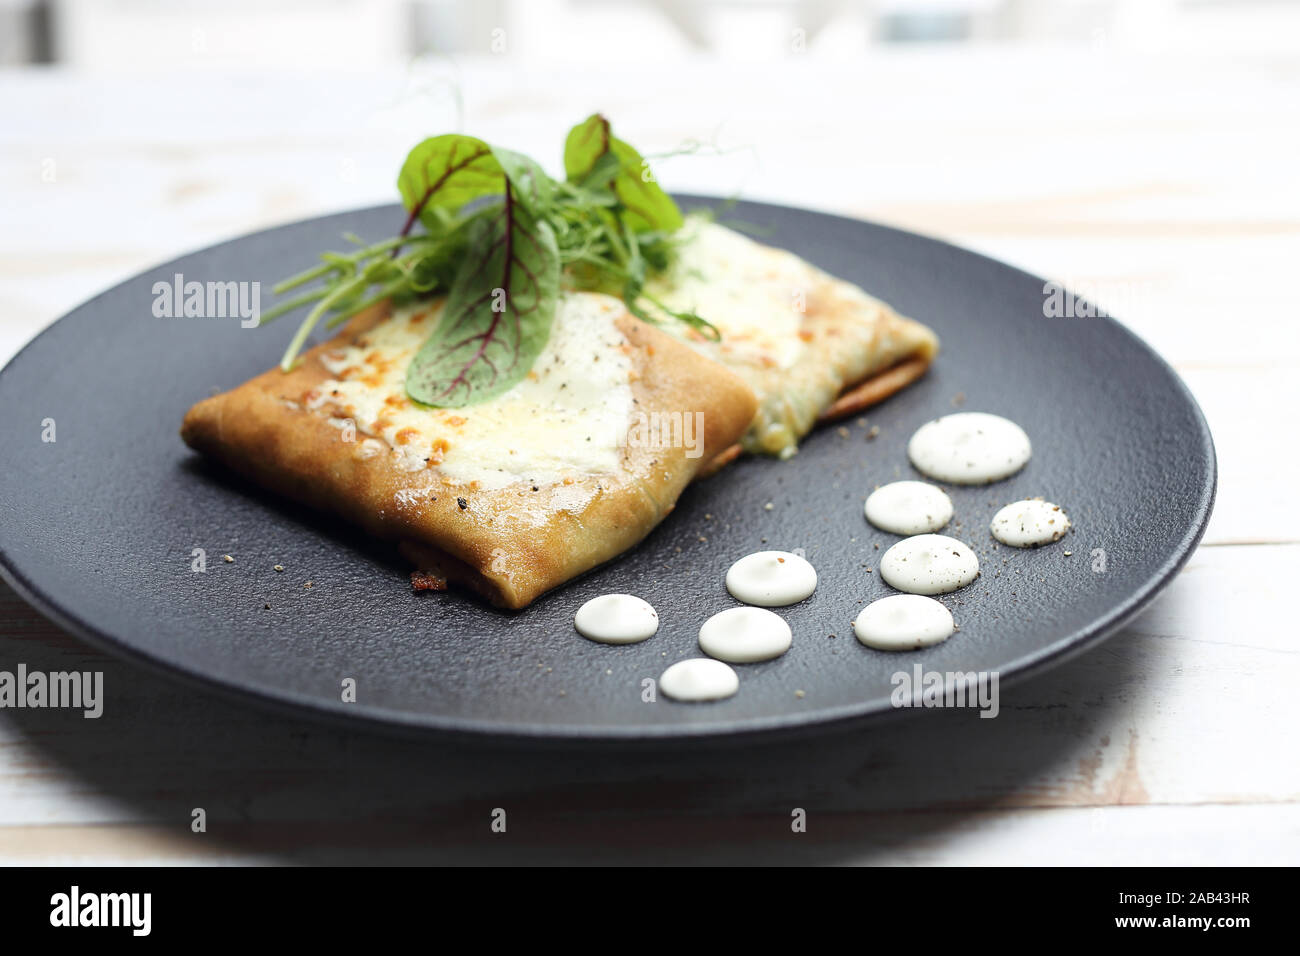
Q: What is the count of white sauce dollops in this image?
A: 9